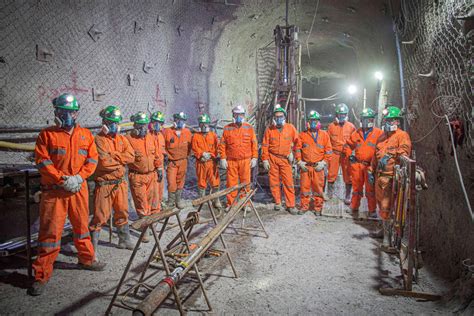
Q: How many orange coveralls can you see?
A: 12